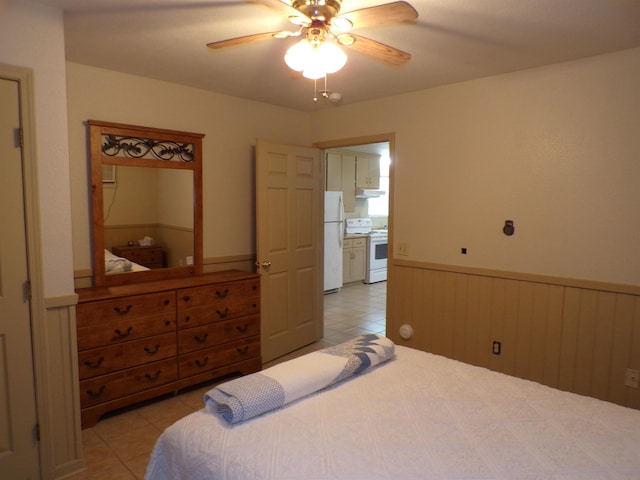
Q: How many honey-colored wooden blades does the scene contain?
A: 4